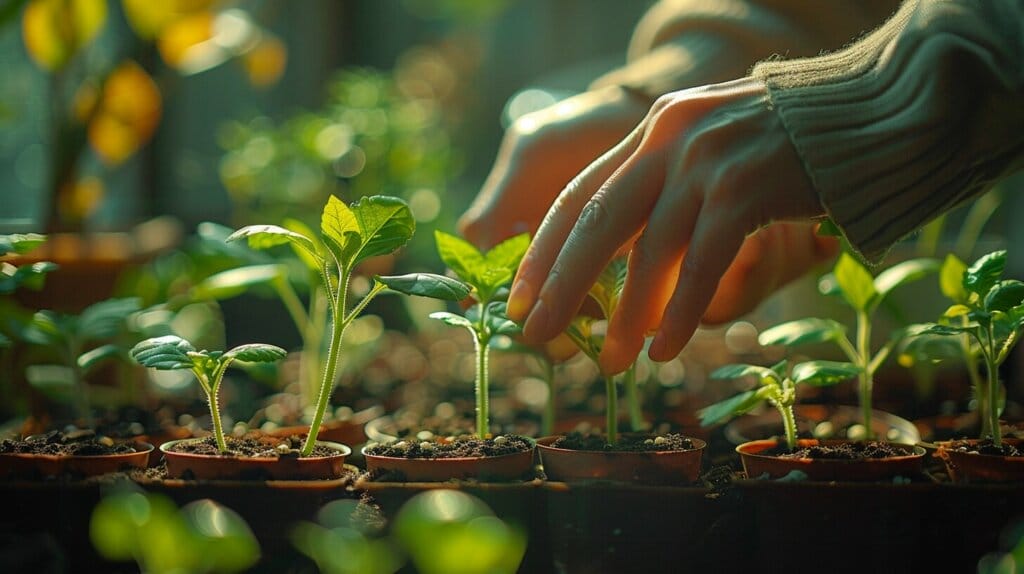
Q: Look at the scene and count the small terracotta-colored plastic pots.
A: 6